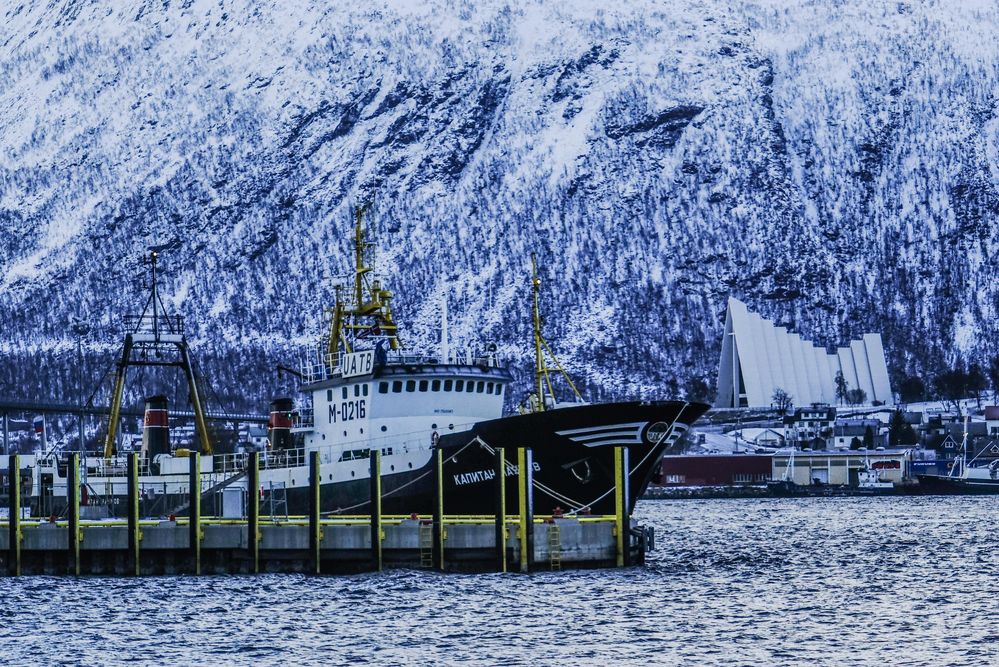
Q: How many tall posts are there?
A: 11